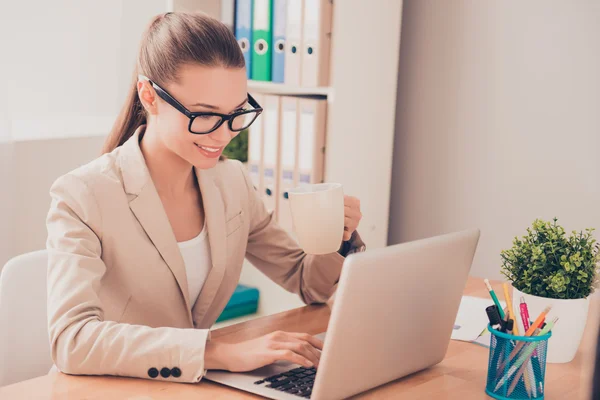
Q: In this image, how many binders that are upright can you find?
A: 9